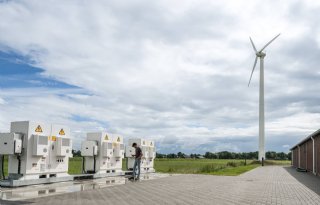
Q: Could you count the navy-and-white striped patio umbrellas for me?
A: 0